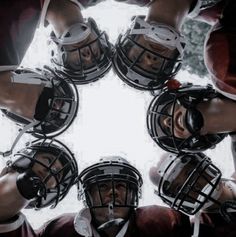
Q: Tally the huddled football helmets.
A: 7